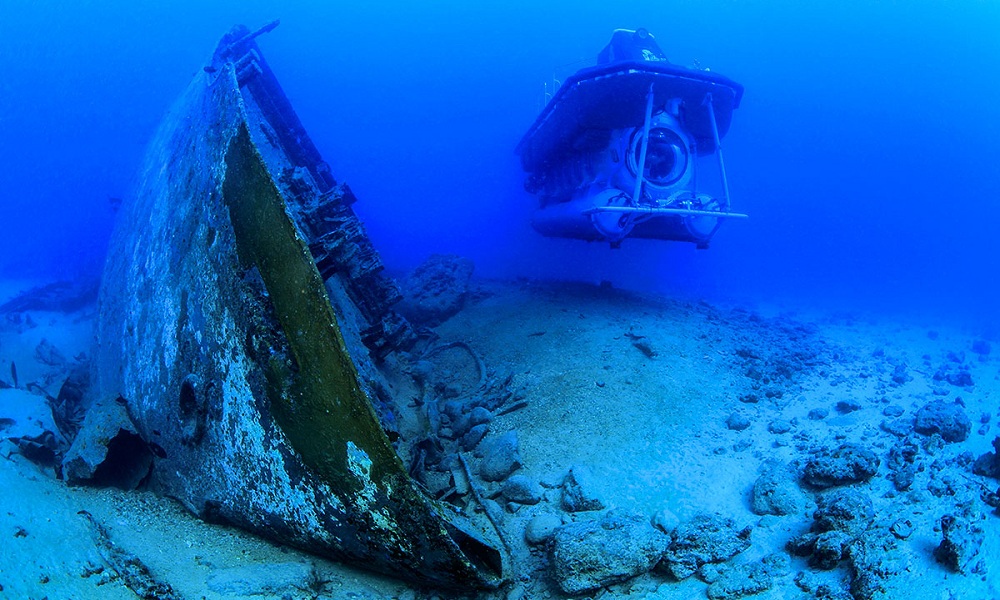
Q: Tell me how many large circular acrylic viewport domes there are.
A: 1